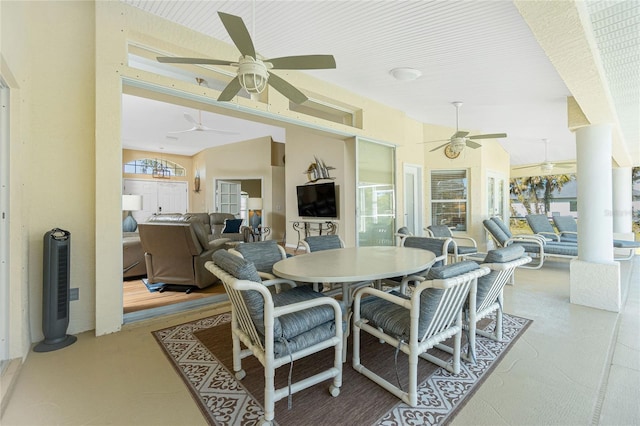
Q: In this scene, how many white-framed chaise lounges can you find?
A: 4